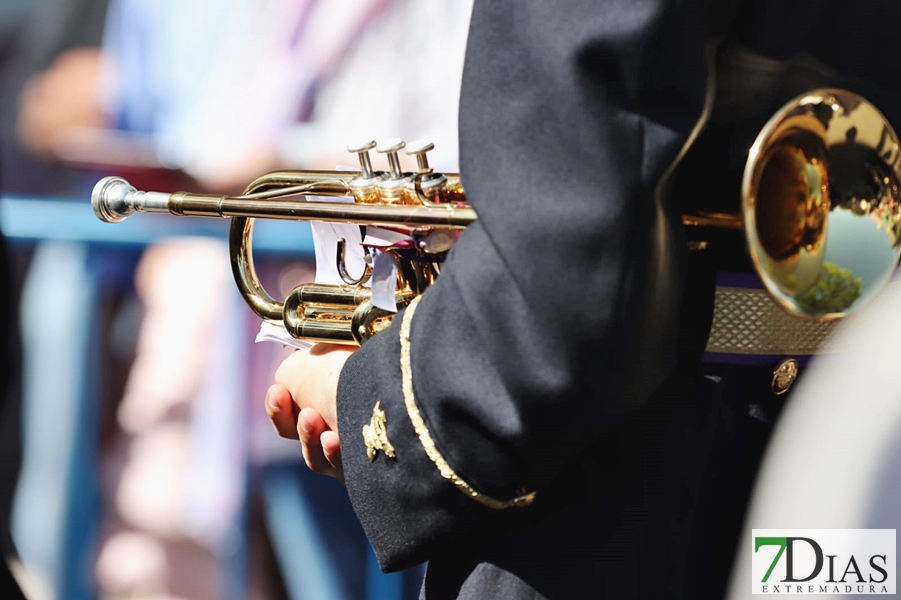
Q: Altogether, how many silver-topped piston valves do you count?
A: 3